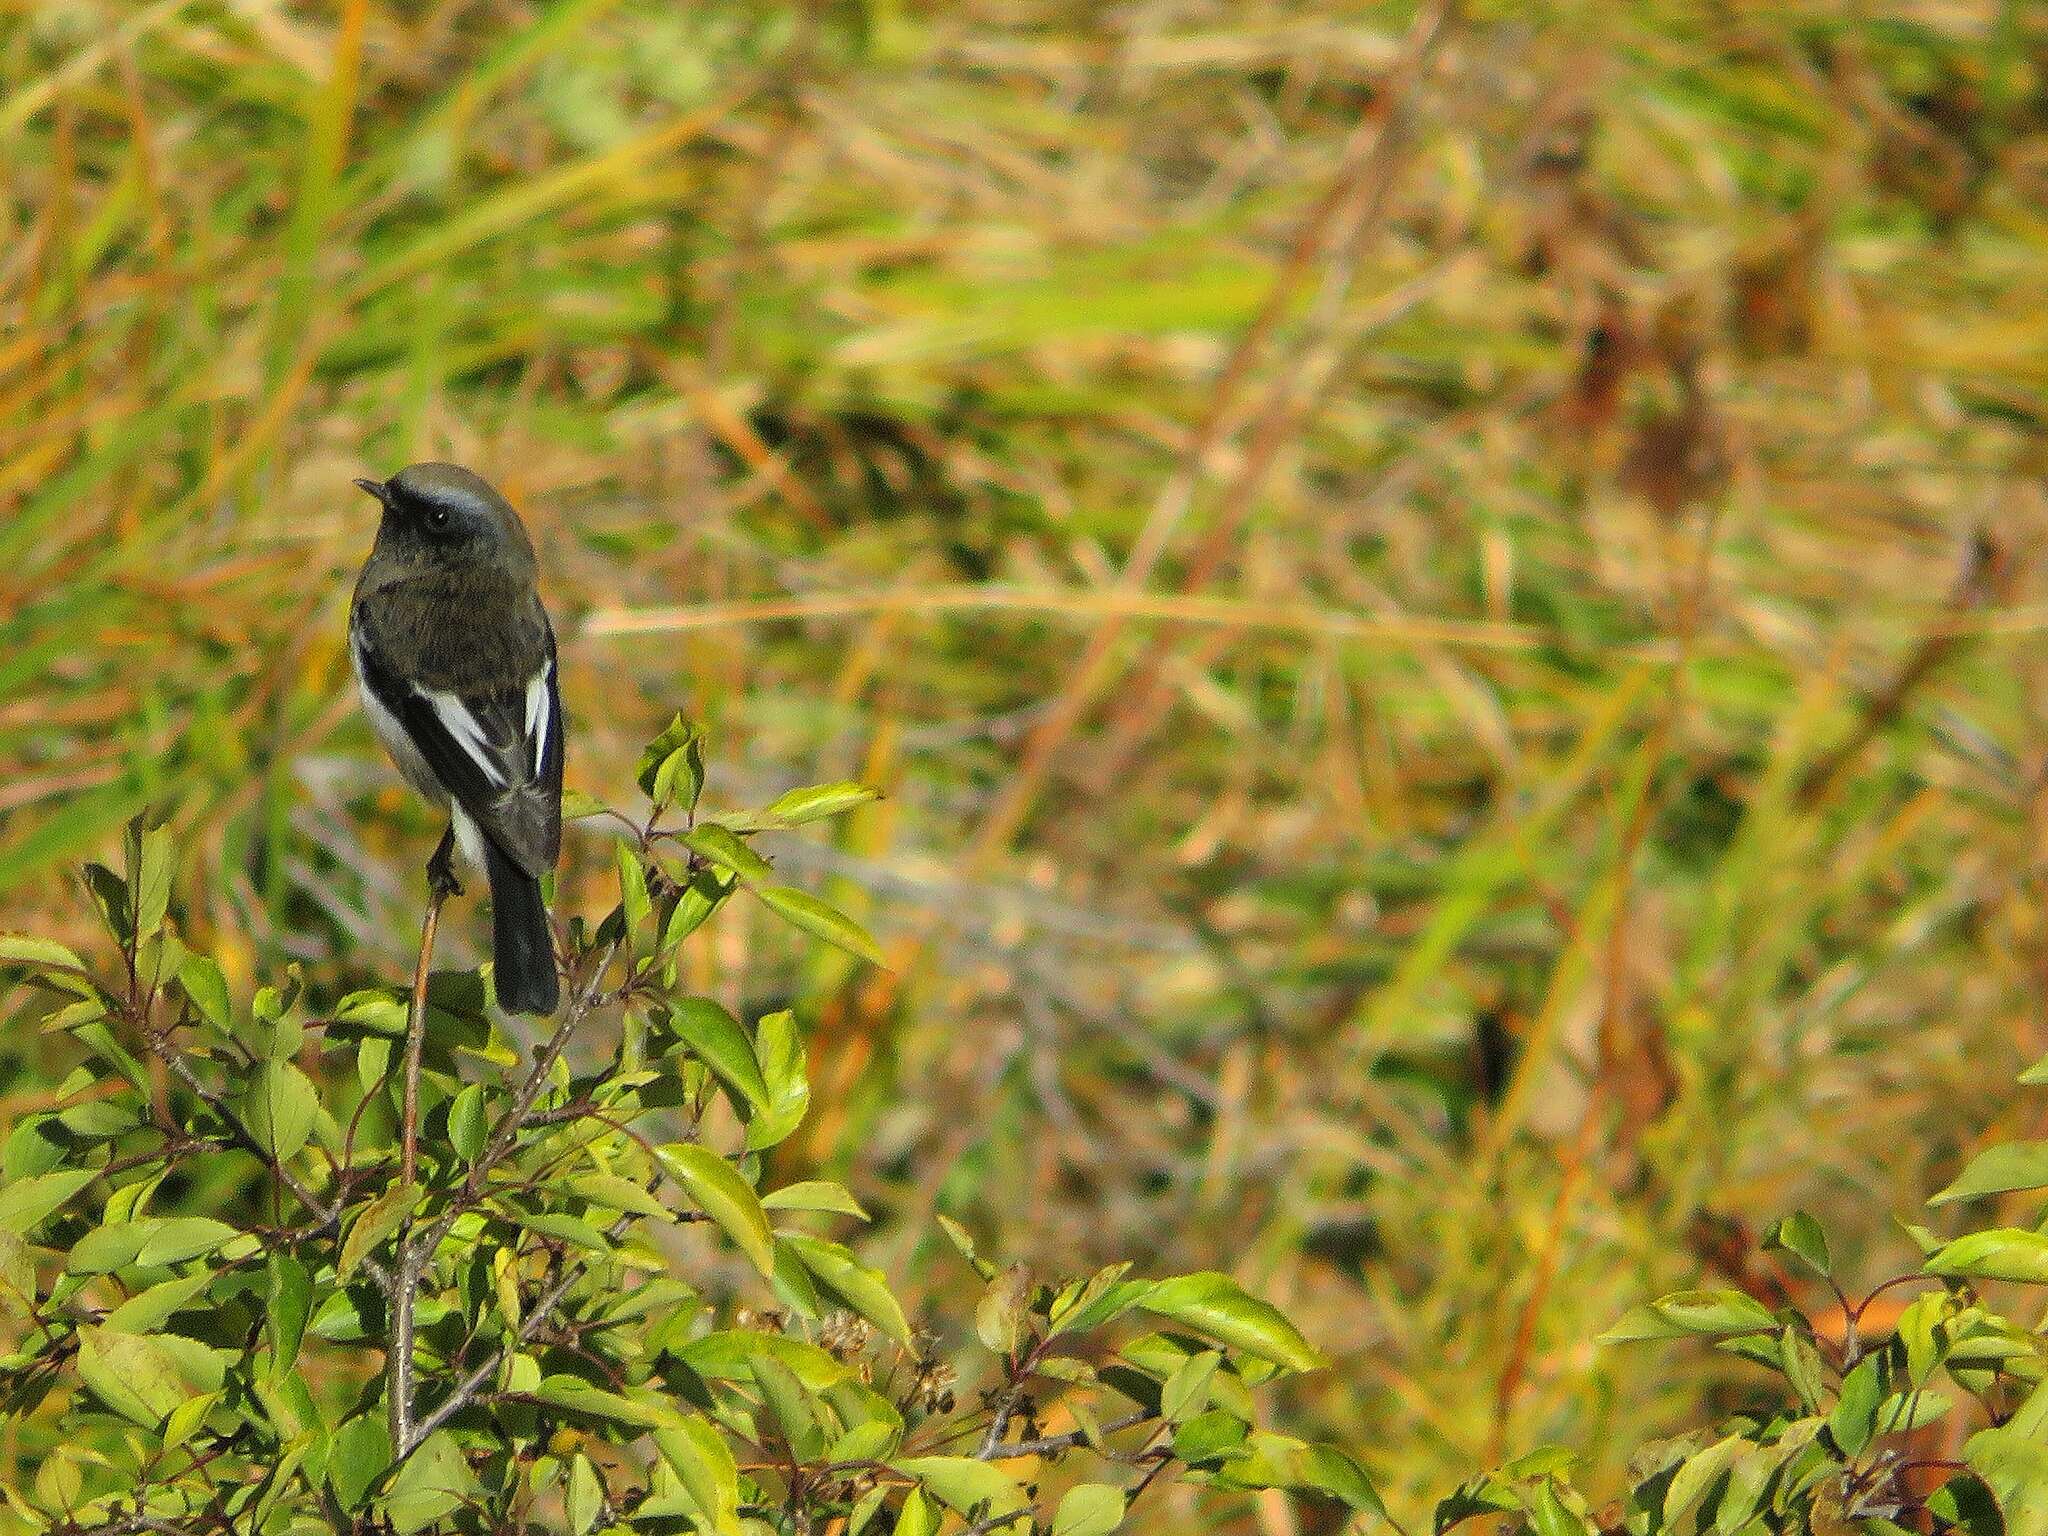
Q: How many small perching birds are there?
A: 1